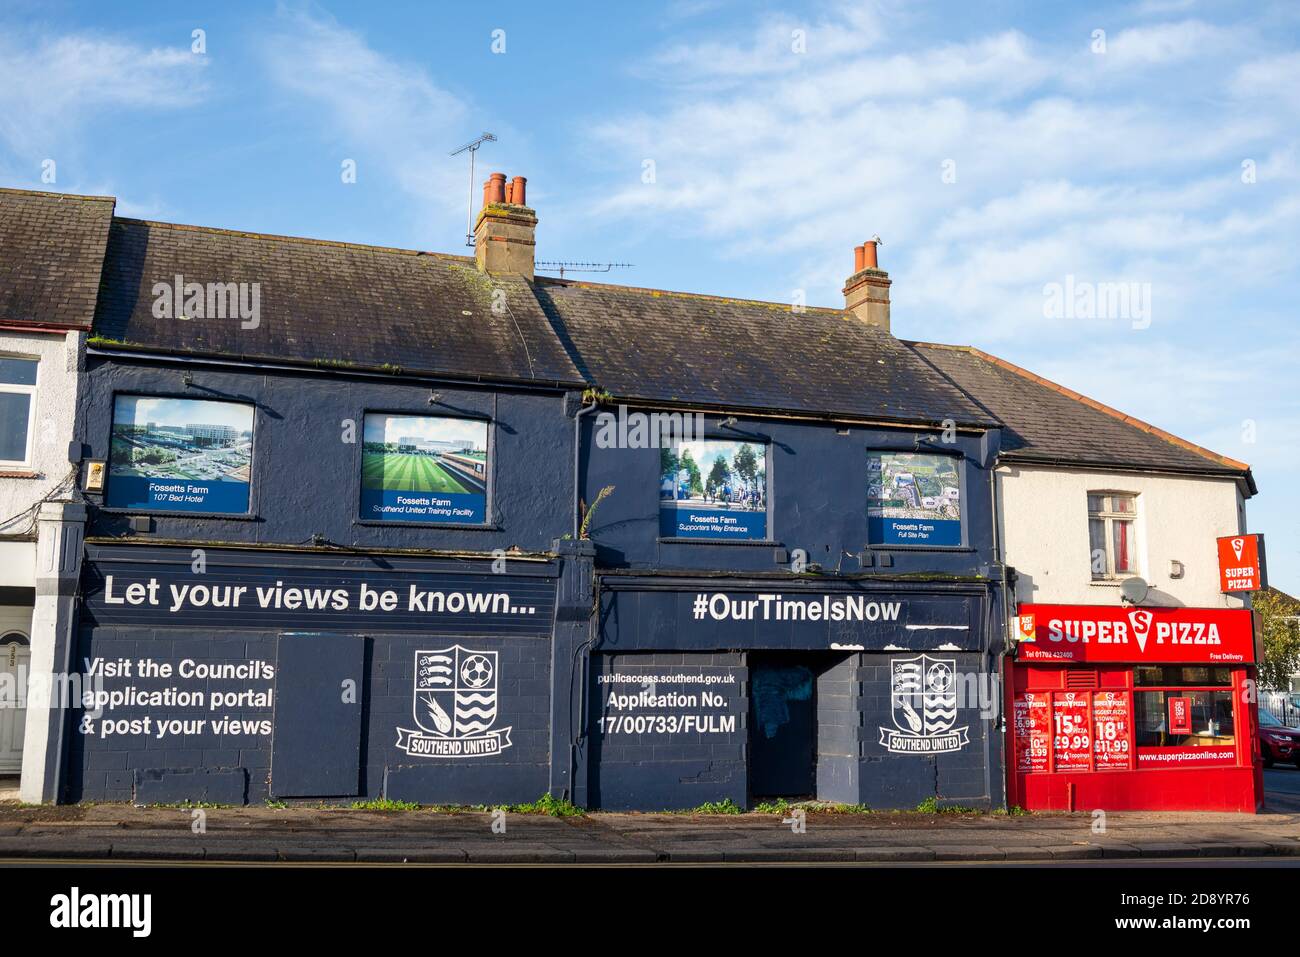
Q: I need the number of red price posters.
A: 3